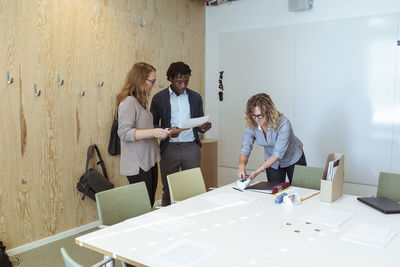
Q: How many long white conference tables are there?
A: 1